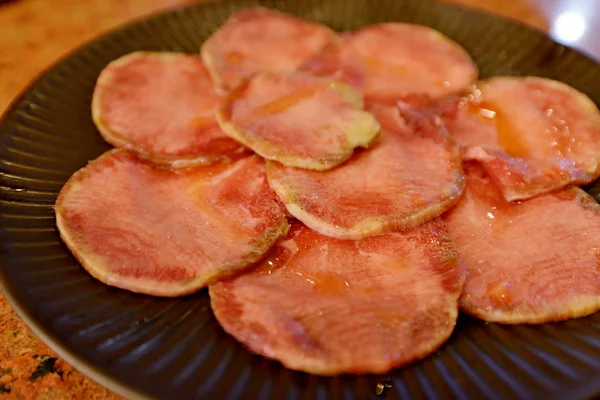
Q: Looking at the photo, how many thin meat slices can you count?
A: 9